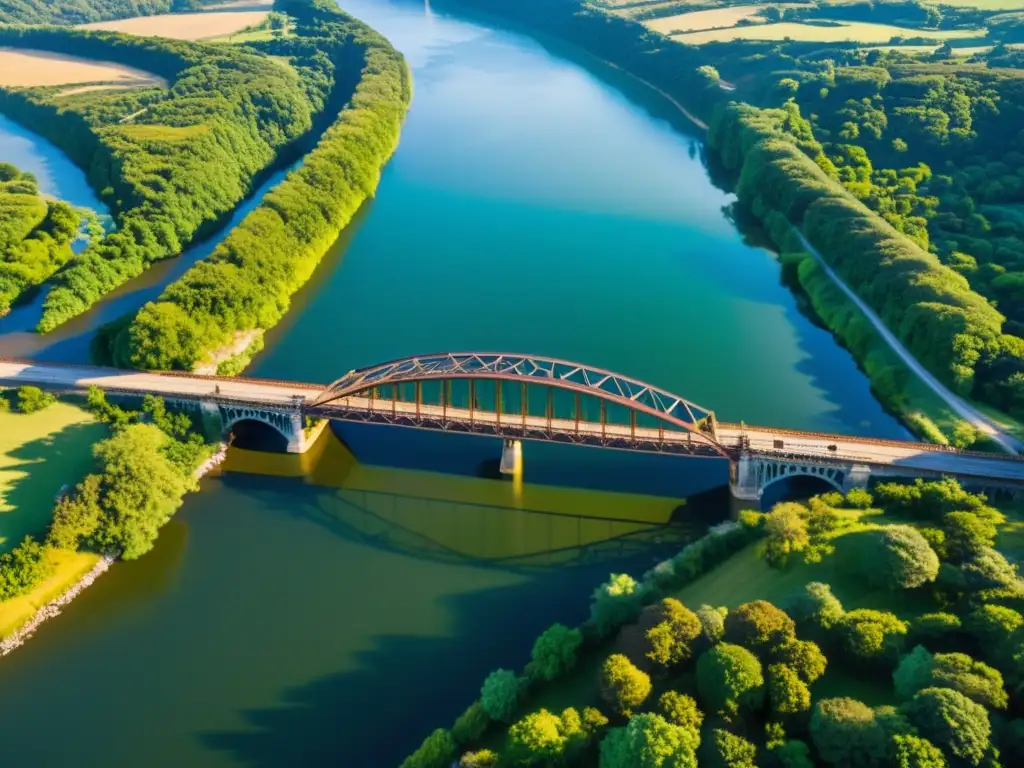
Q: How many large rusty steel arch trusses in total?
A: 1